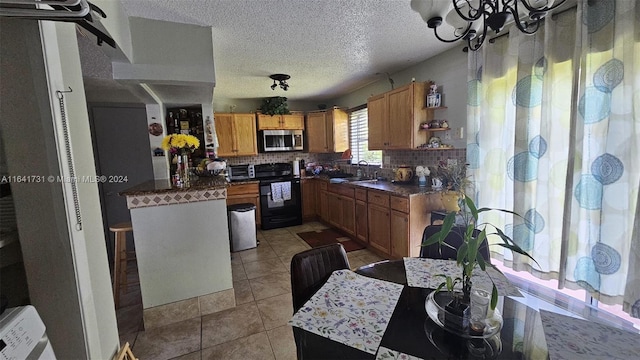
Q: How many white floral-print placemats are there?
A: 4